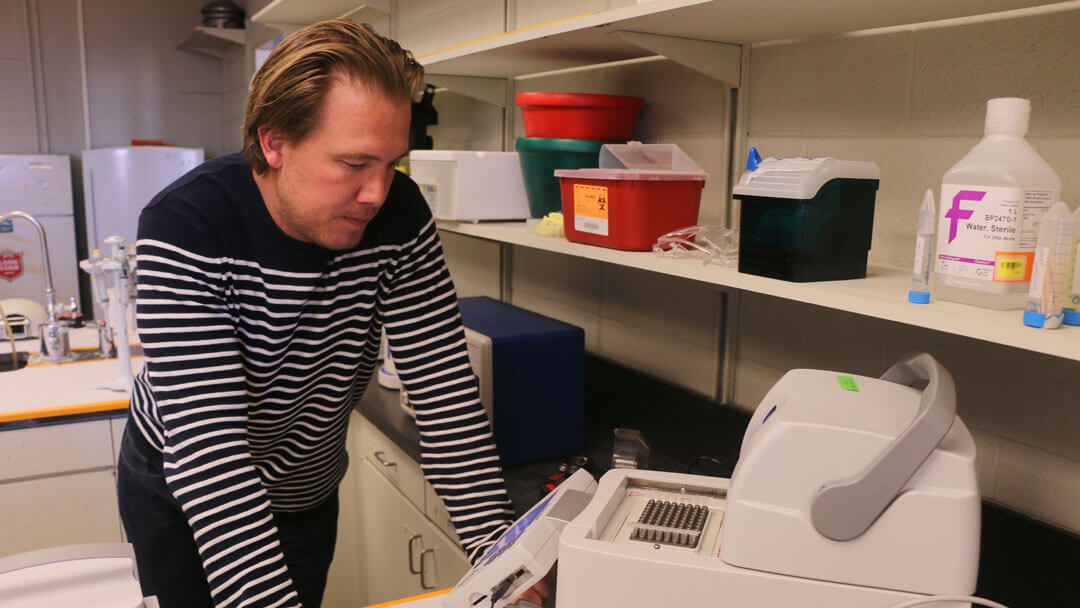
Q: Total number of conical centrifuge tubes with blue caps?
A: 3